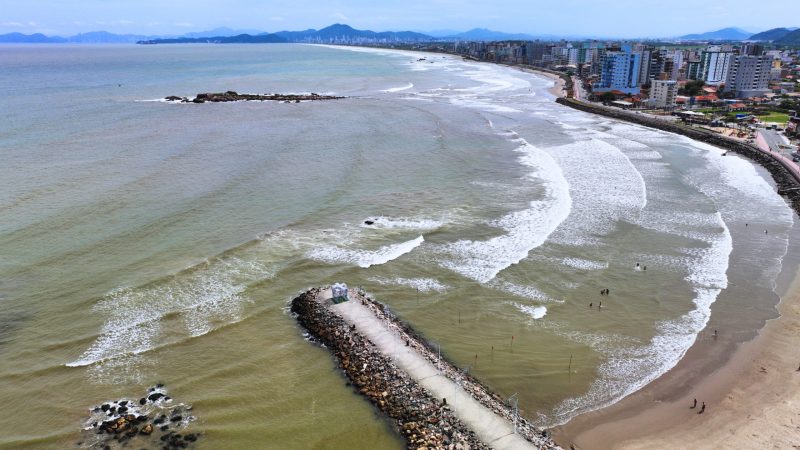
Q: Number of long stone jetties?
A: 1